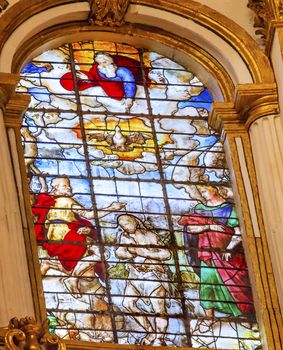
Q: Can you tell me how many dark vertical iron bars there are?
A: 2